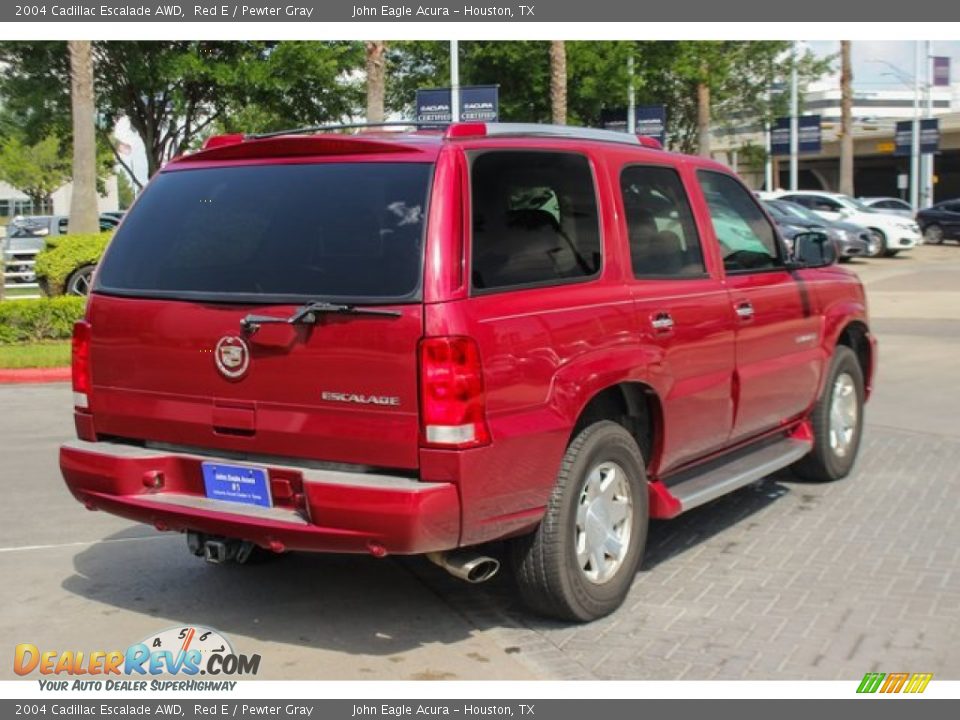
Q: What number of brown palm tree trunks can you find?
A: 5